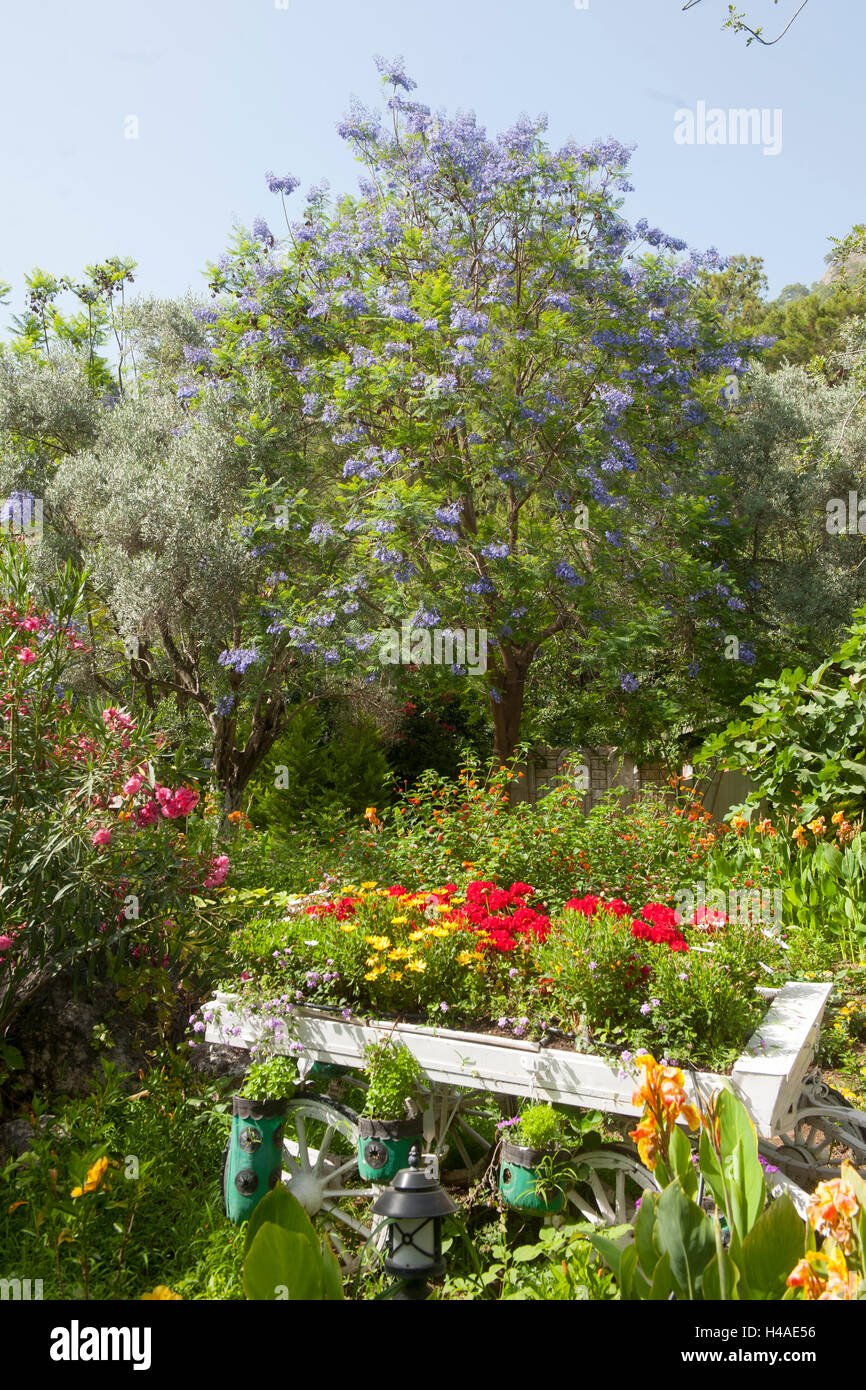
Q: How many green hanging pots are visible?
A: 3